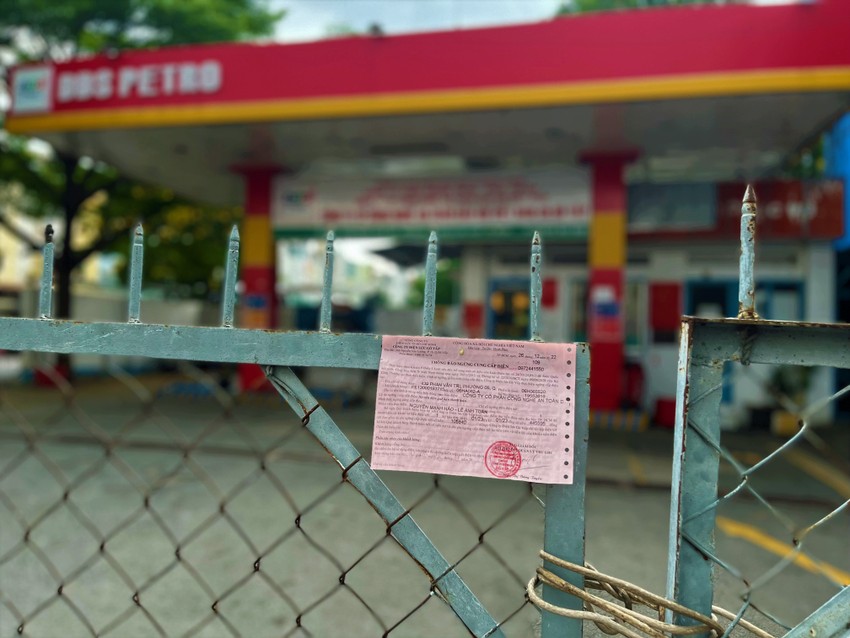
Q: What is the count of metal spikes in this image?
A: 7